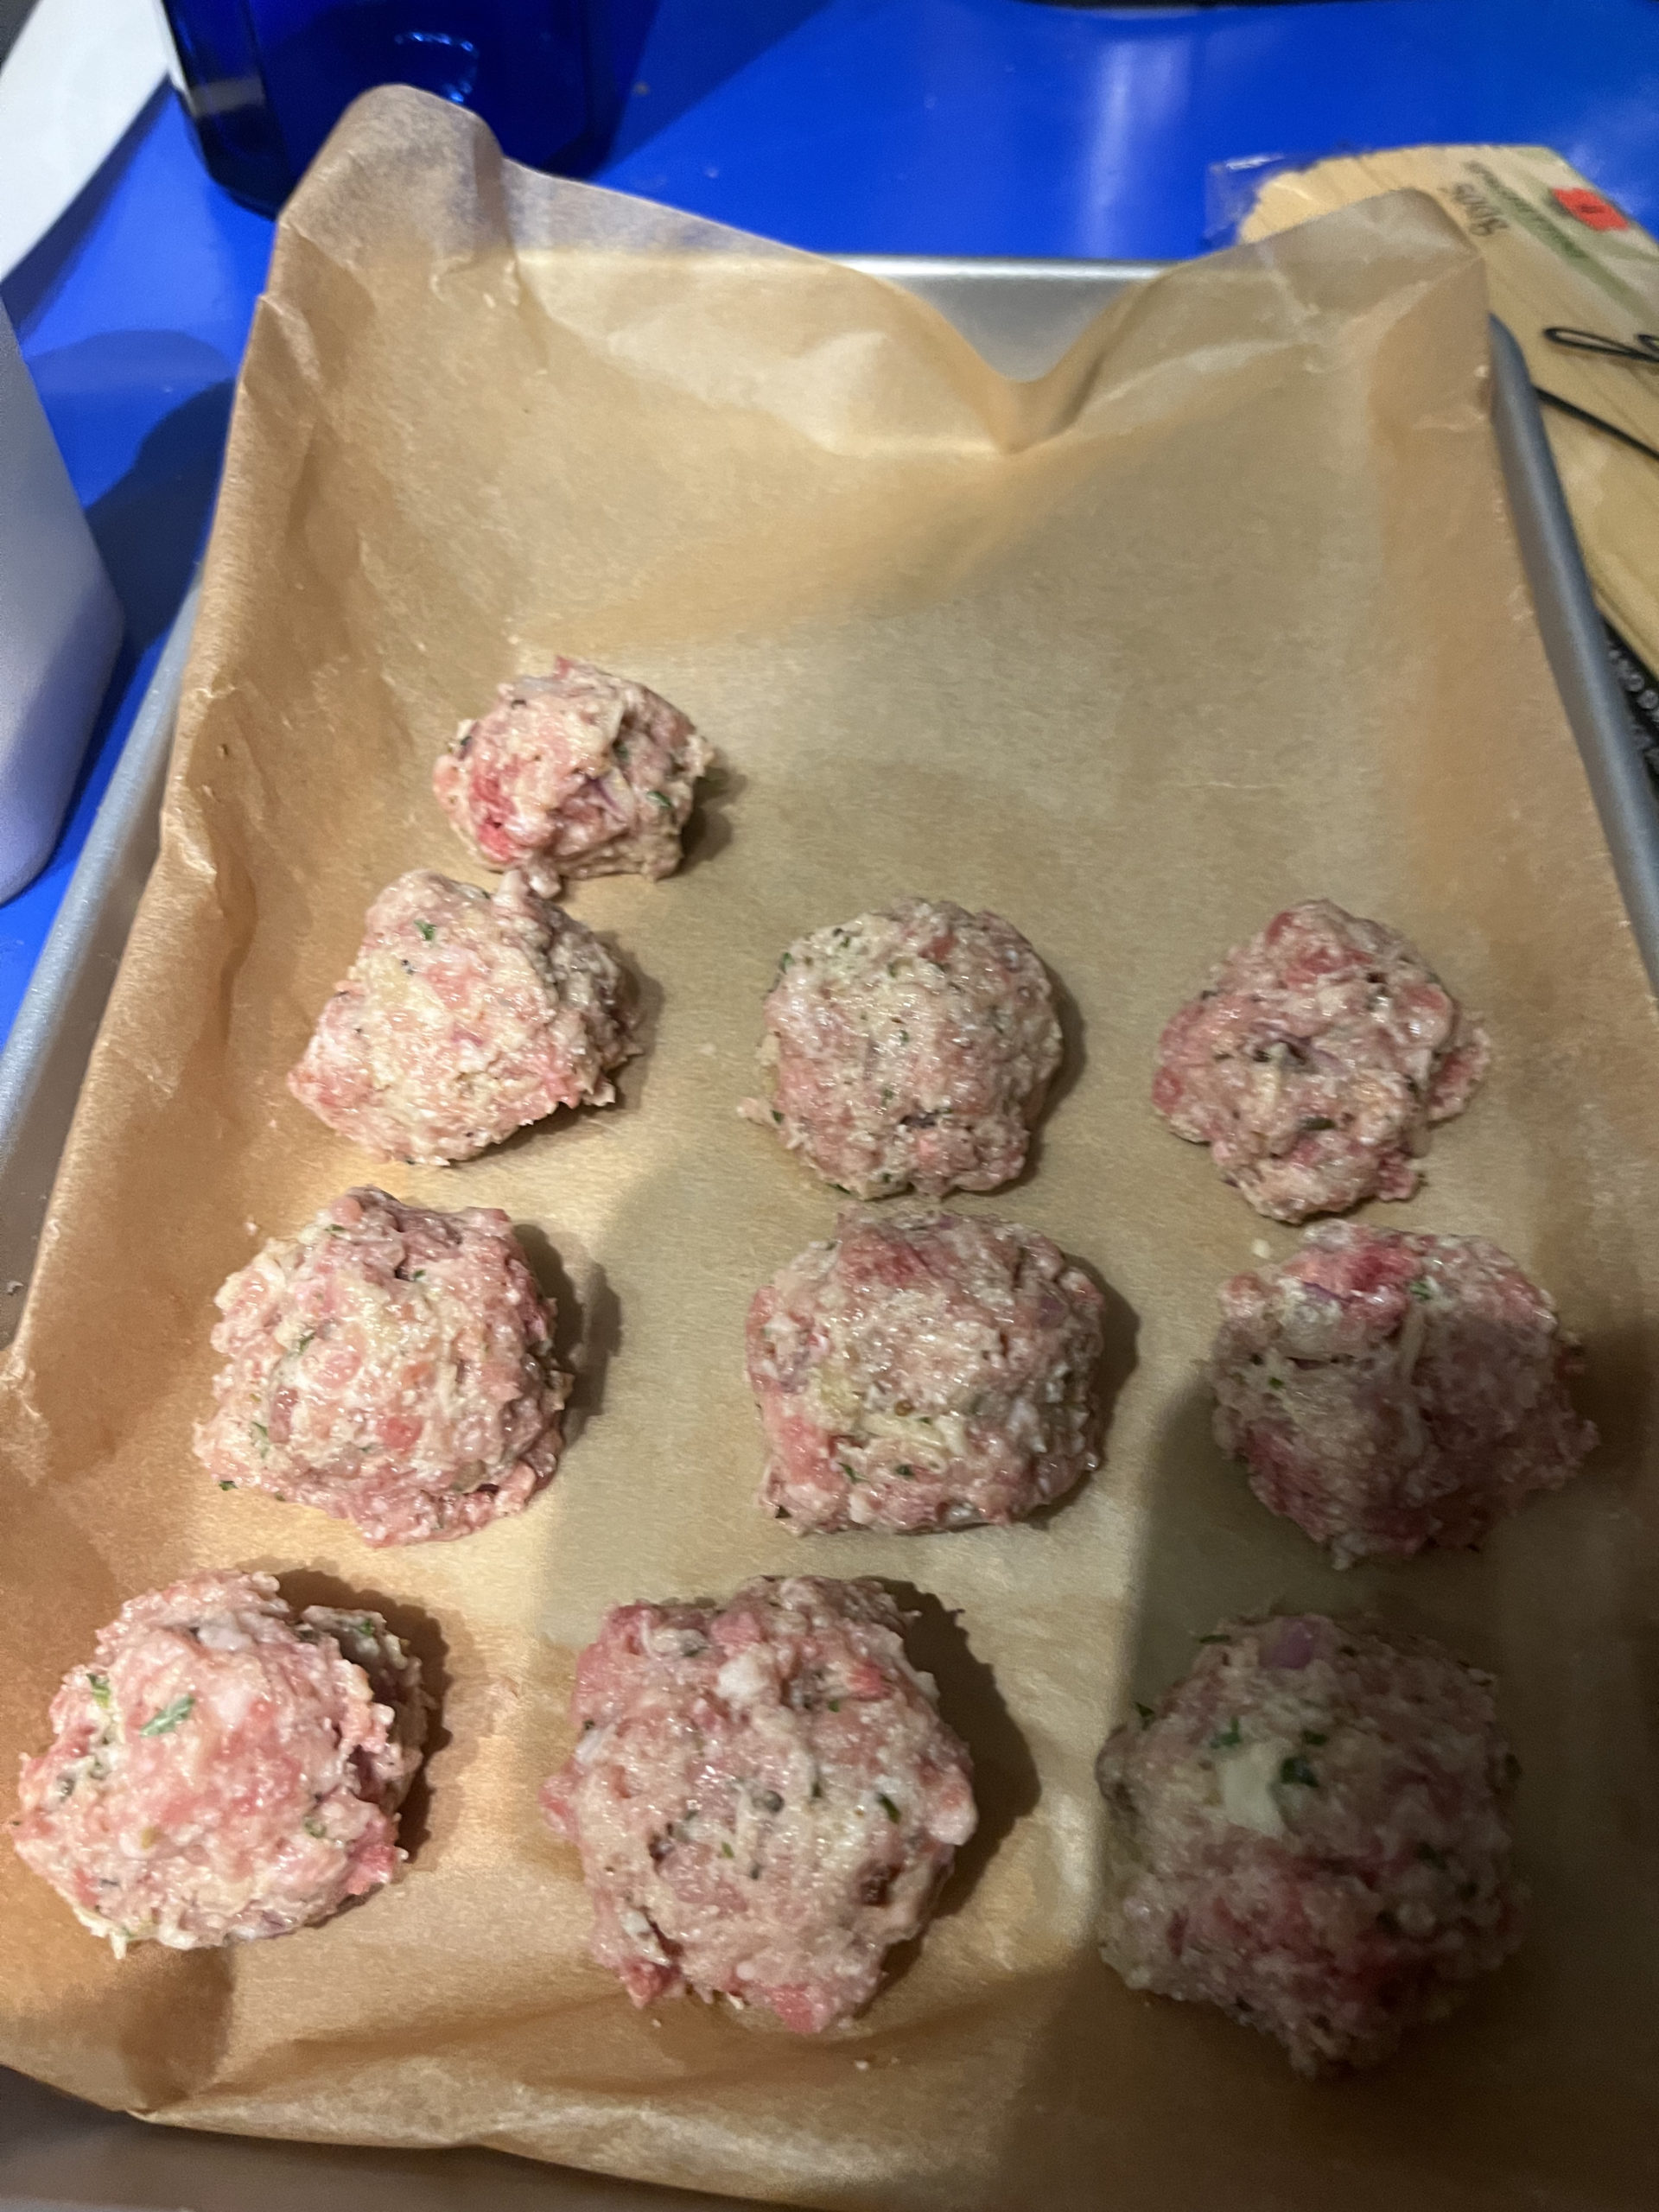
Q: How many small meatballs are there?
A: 1